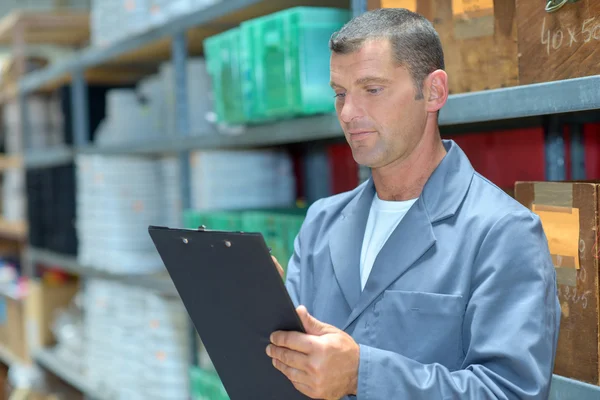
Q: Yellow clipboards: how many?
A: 0